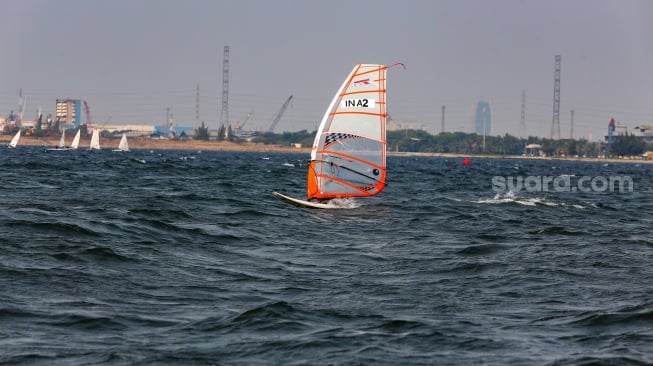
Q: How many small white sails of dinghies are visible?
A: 5